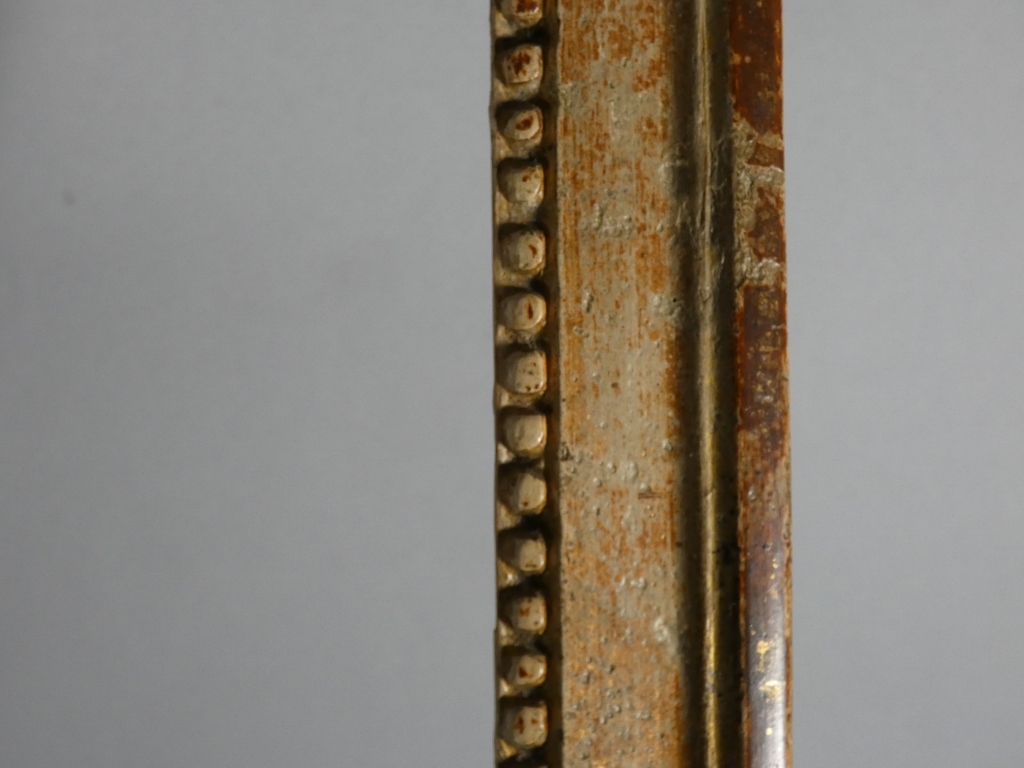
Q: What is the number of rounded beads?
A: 13